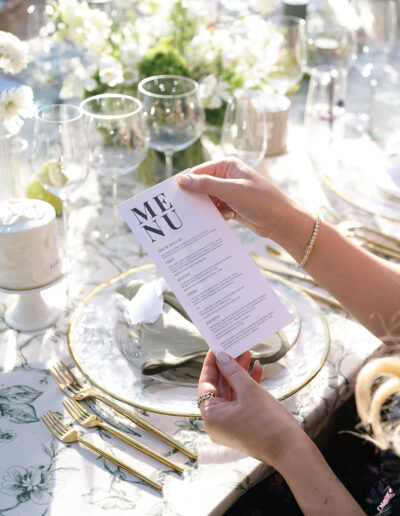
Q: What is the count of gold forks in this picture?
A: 3